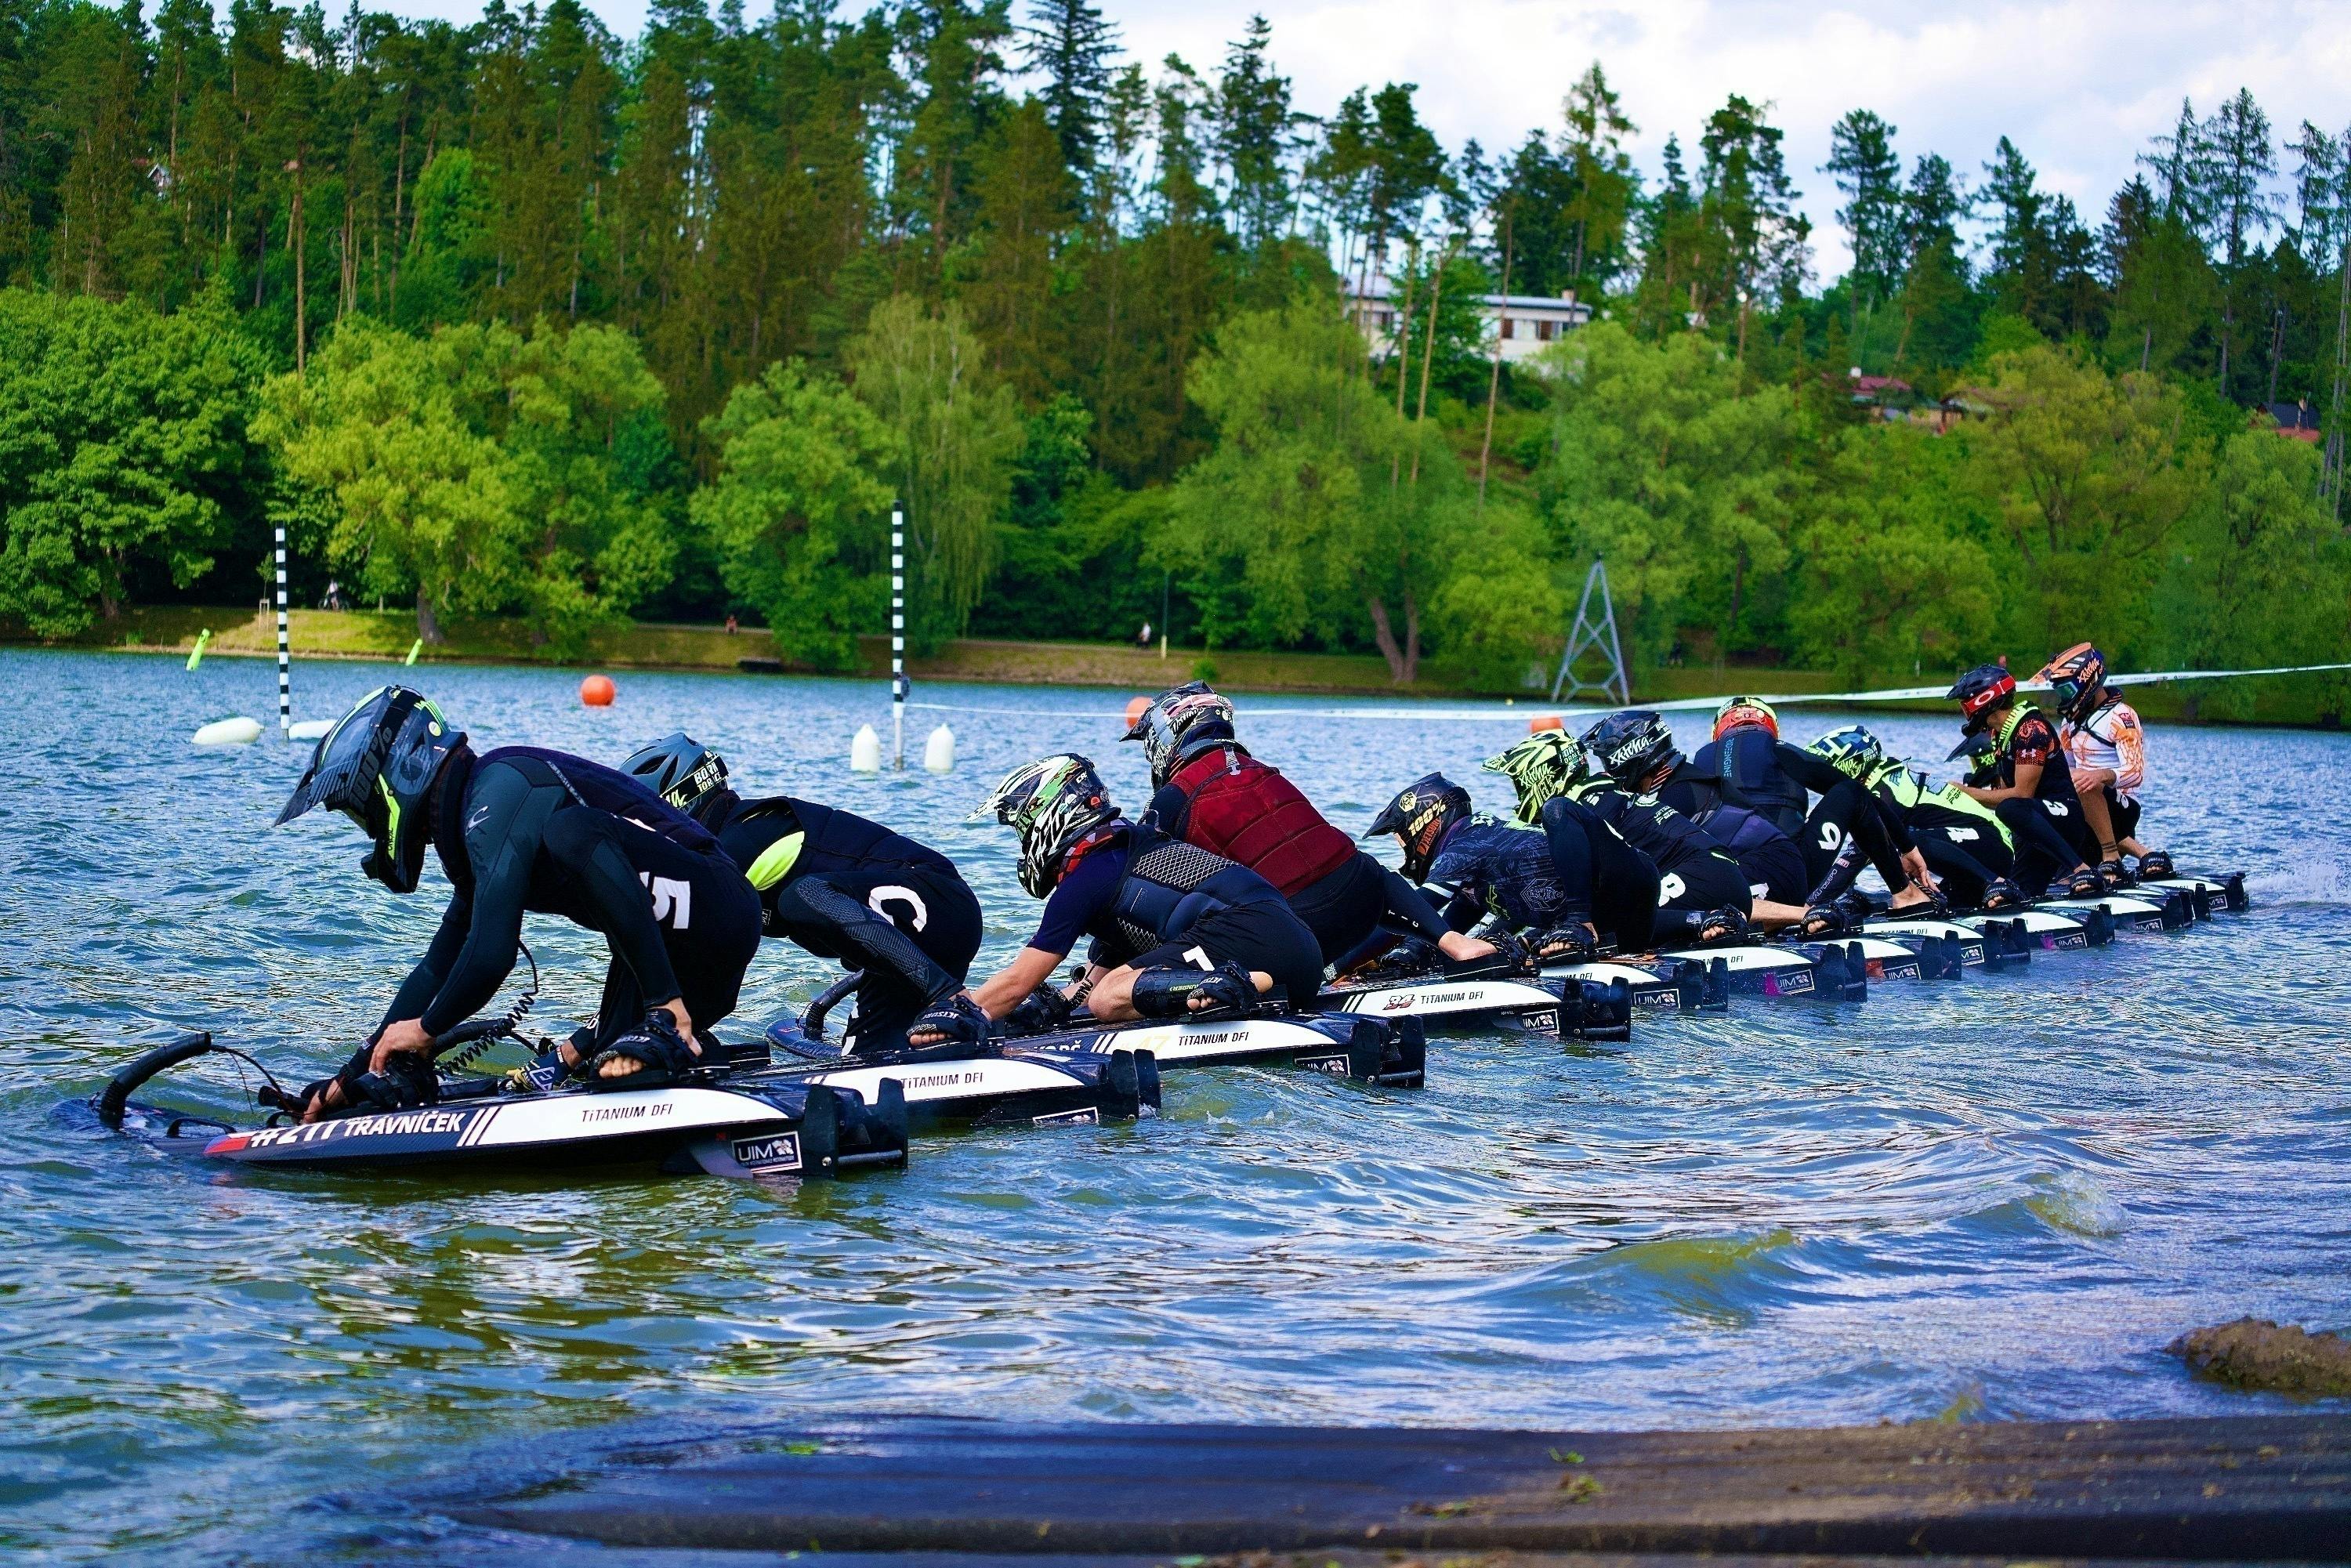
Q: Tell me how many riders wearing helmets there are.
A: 12